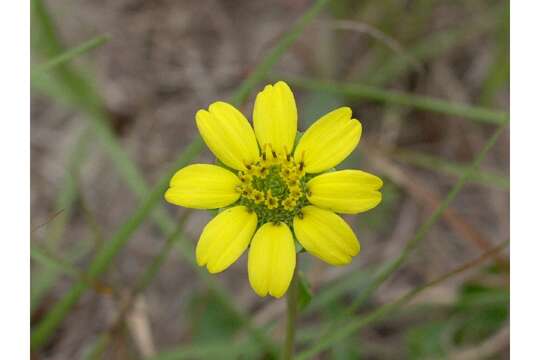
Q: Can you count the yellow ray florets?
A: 8